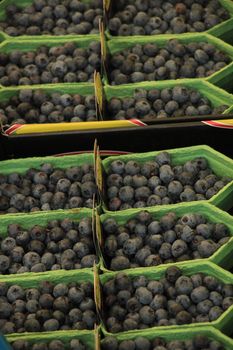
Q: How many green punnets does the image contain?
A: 14